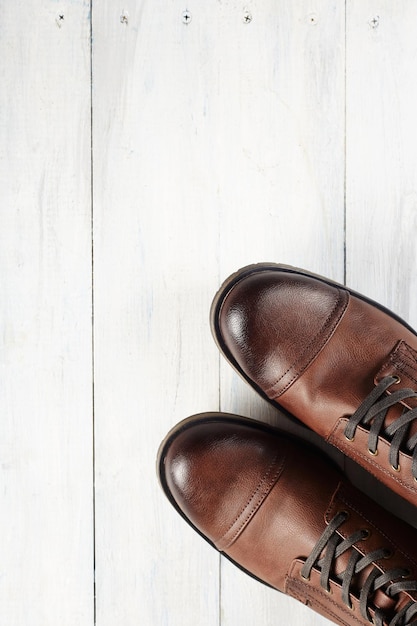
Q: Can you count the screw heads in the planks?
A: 6